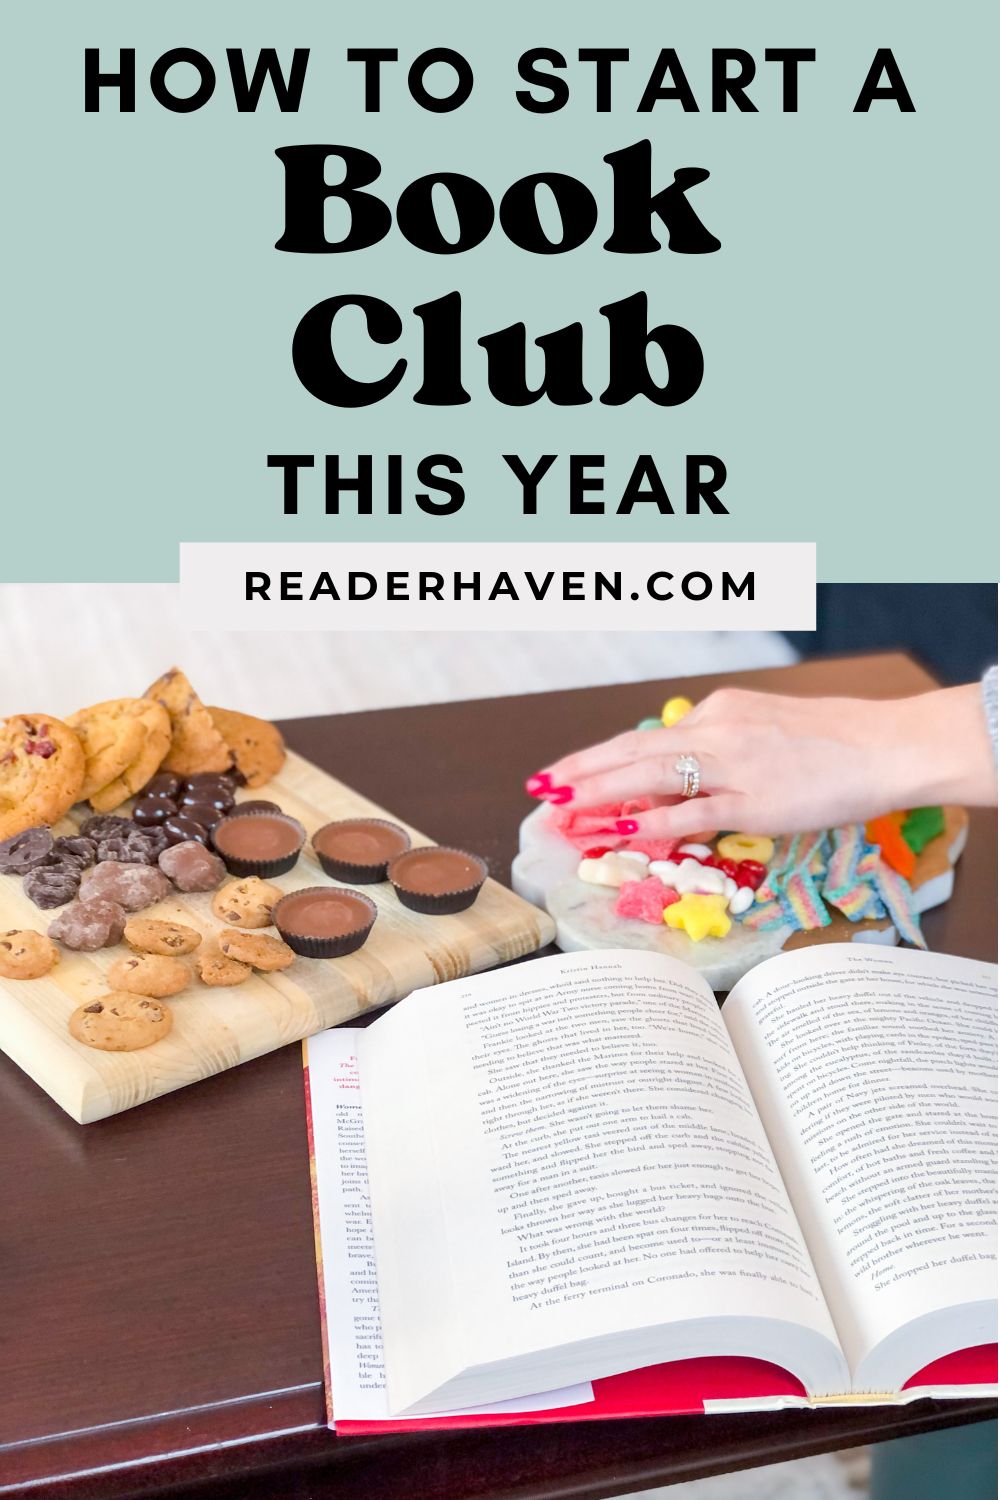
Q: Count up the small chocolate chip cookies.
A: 7